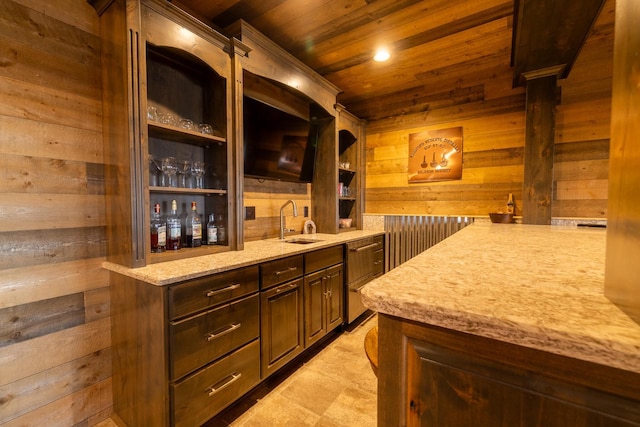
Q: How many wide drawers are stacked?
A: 3